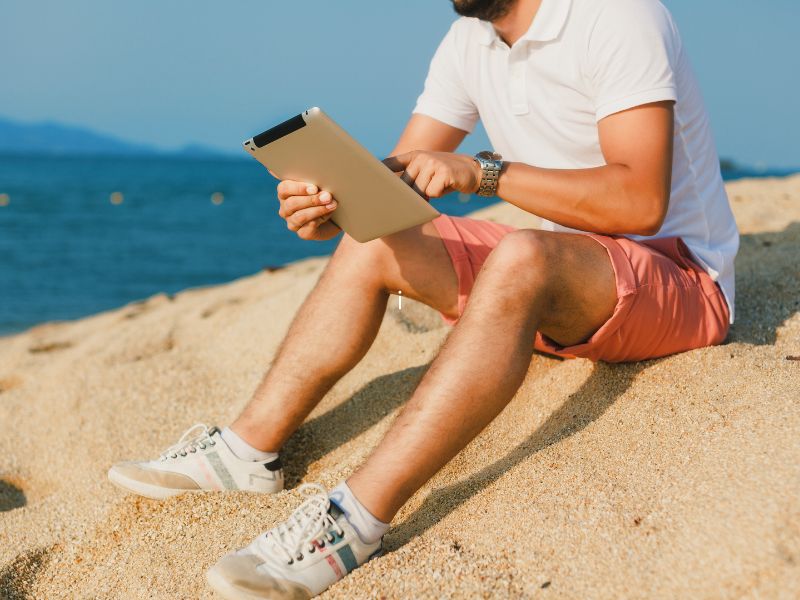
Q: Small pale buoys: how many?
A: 3